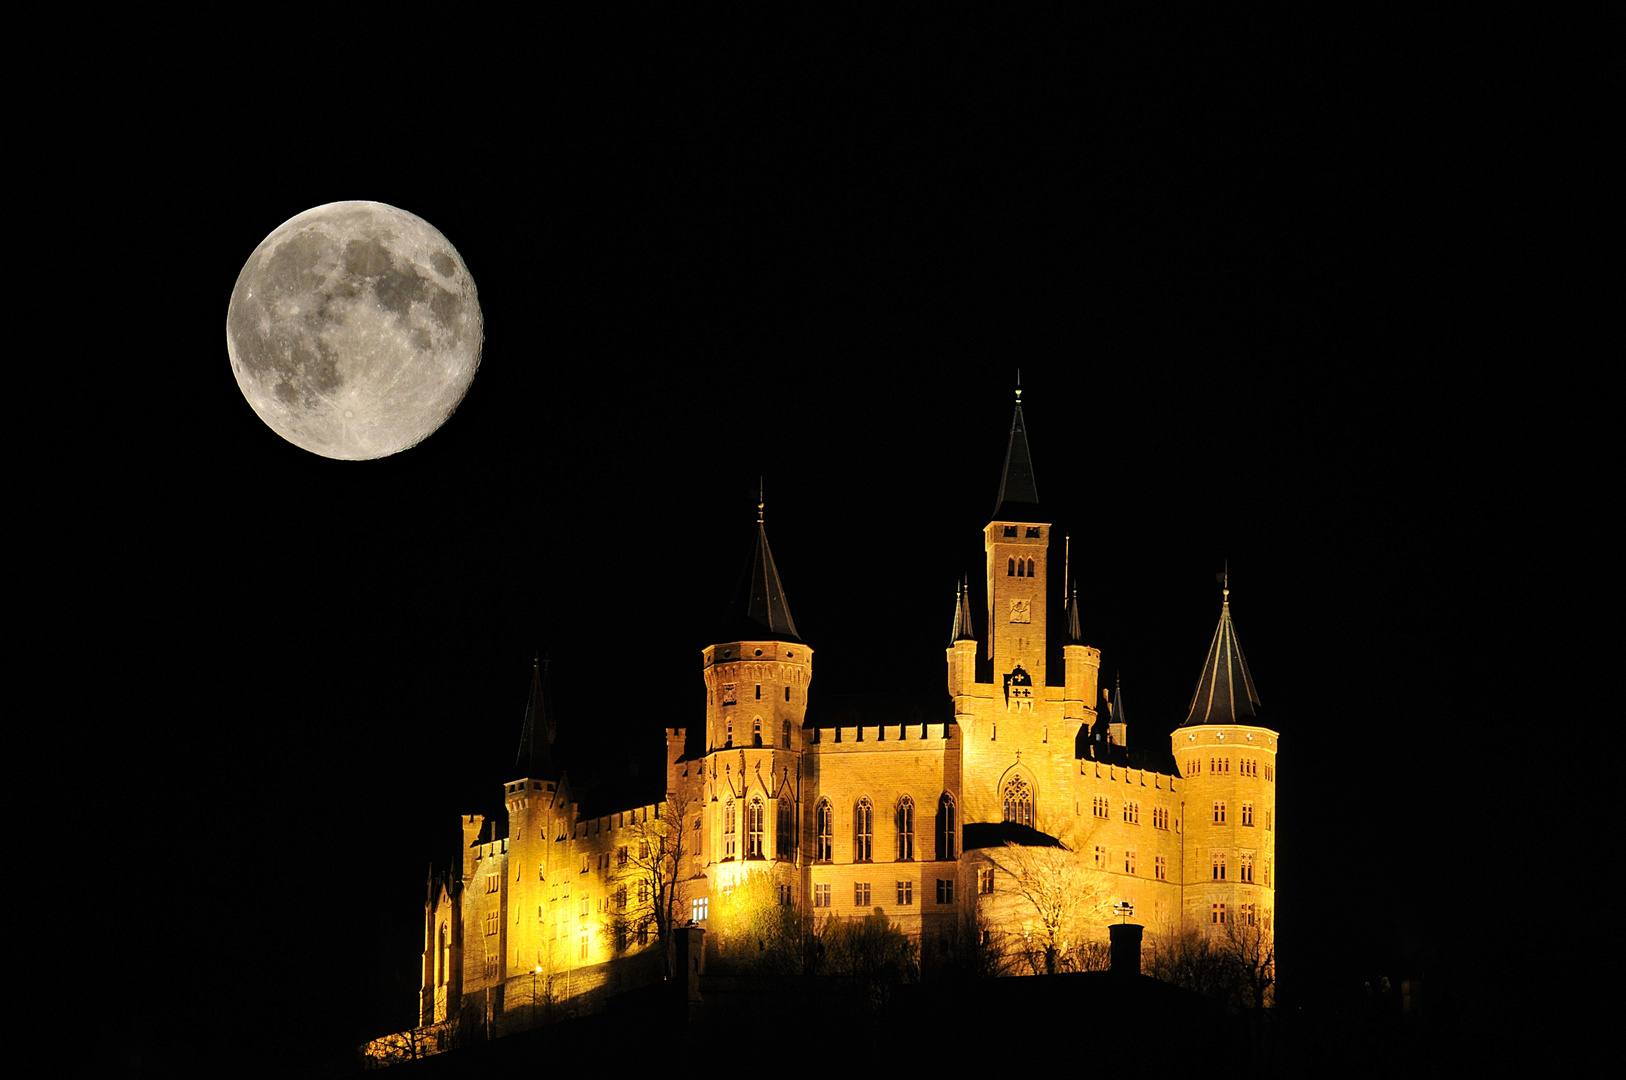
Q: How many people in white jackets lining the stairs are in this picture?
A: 0